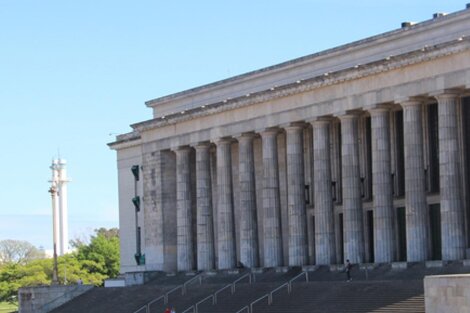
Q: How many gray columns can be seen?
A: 11